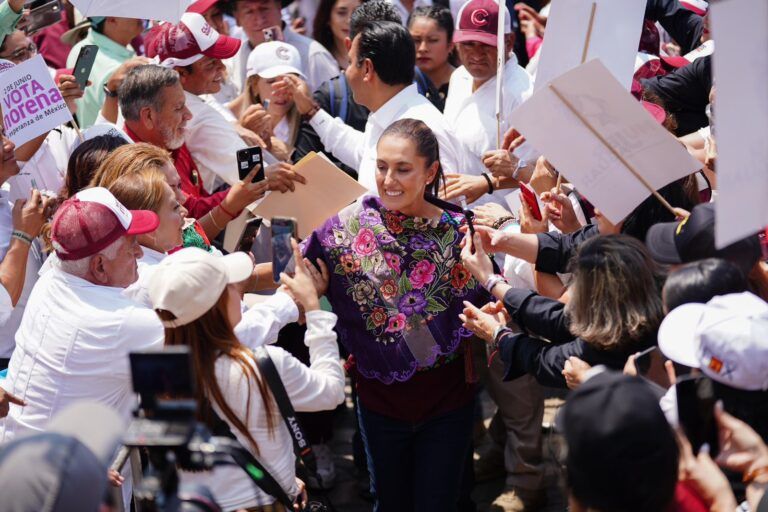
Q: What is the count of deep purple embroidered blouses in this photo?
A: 1